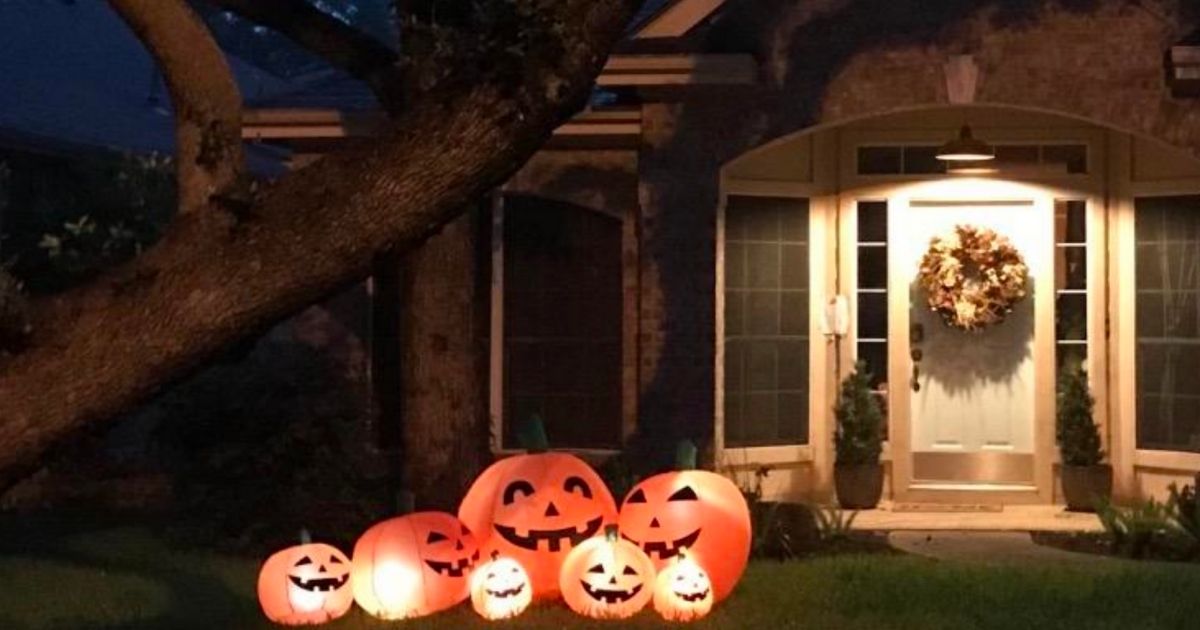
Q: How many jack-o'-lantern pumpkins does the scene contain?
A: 7